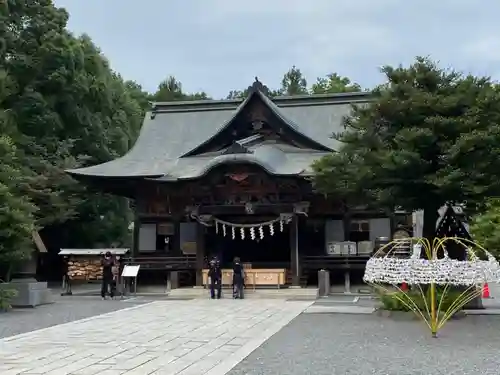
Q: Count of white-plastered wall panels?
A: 4